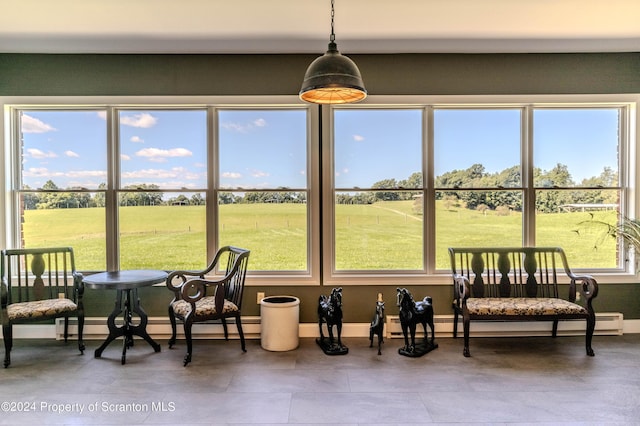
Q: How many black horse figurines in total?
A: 3